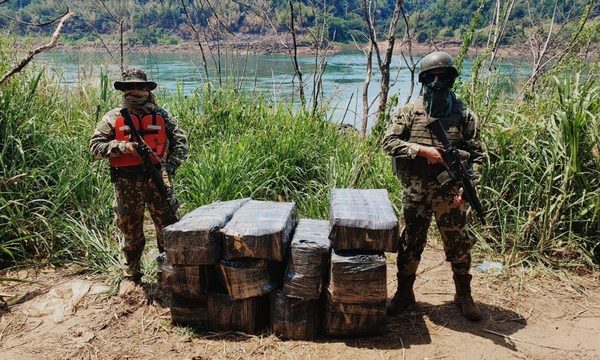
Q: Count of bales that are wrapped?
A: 11